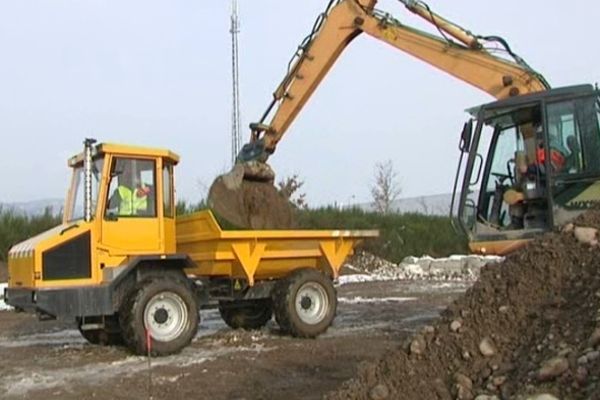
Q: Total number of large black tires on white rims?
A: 2